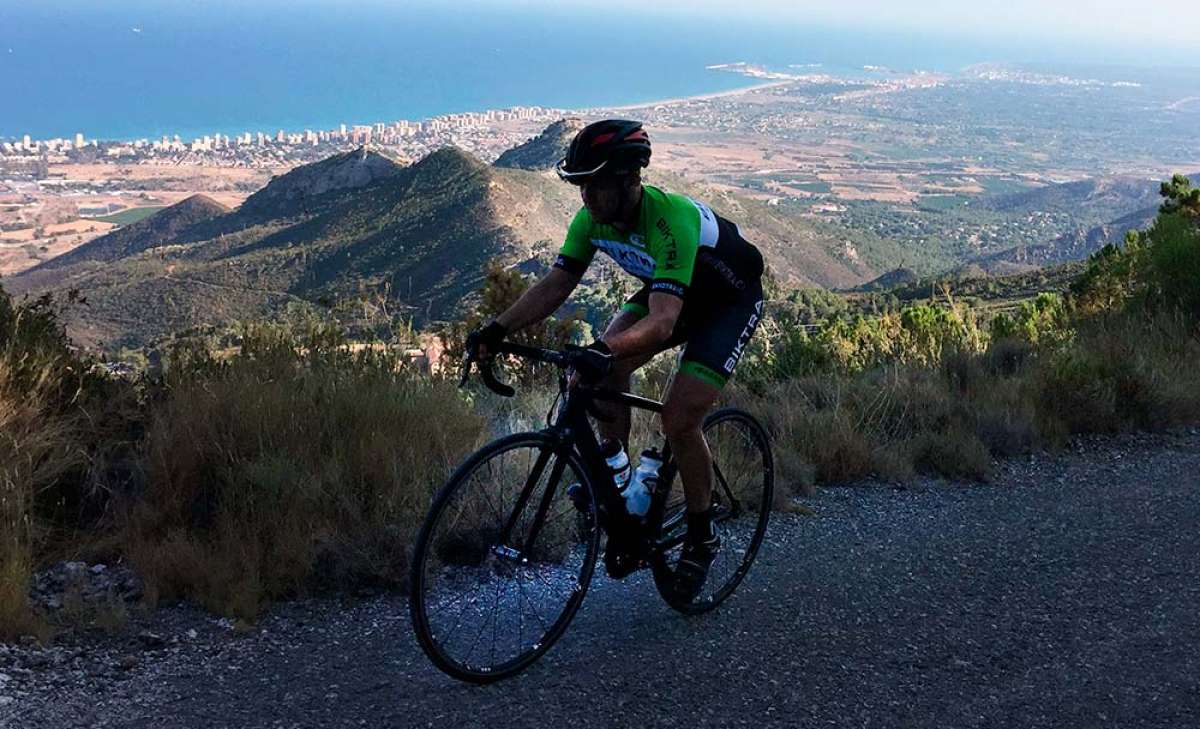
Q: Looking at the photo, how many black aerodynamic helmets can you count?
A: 1